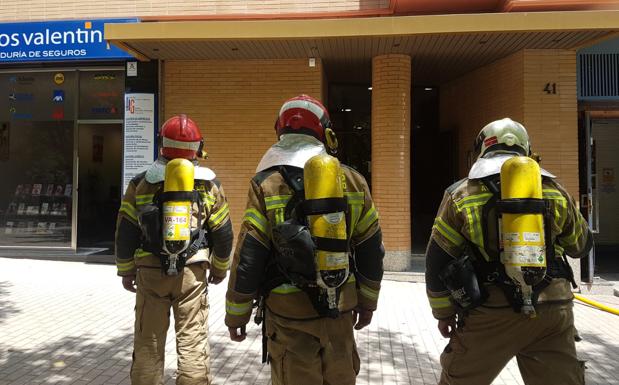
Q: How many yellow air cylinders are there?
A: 3